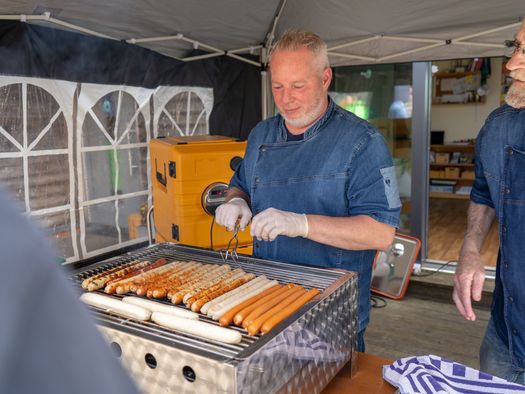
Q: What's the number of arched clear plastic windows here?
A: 3